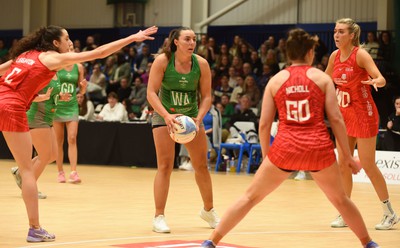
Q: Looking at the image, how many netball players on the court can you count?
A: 6